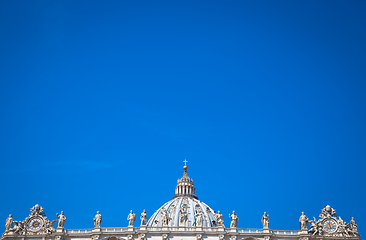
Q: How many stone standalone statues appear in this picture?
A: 13